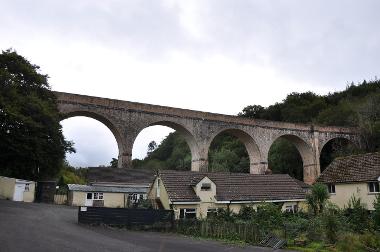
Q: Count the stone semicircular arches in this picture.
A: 5